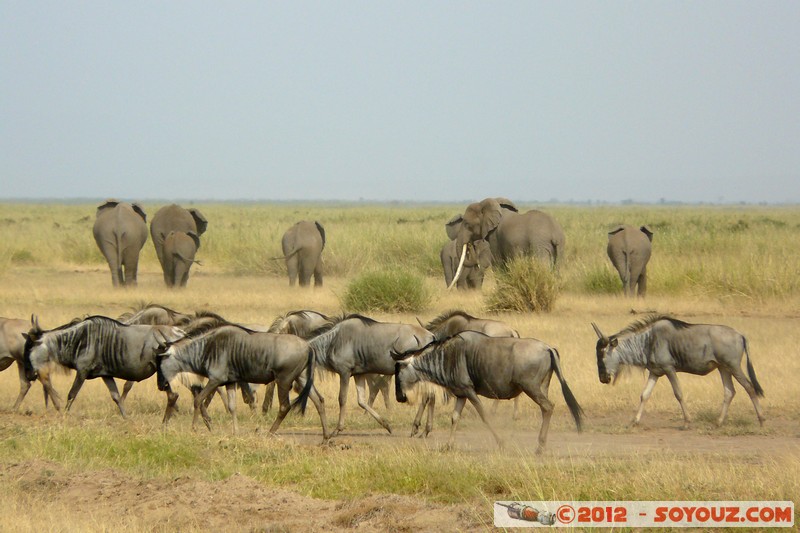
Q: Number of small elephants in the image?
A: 2